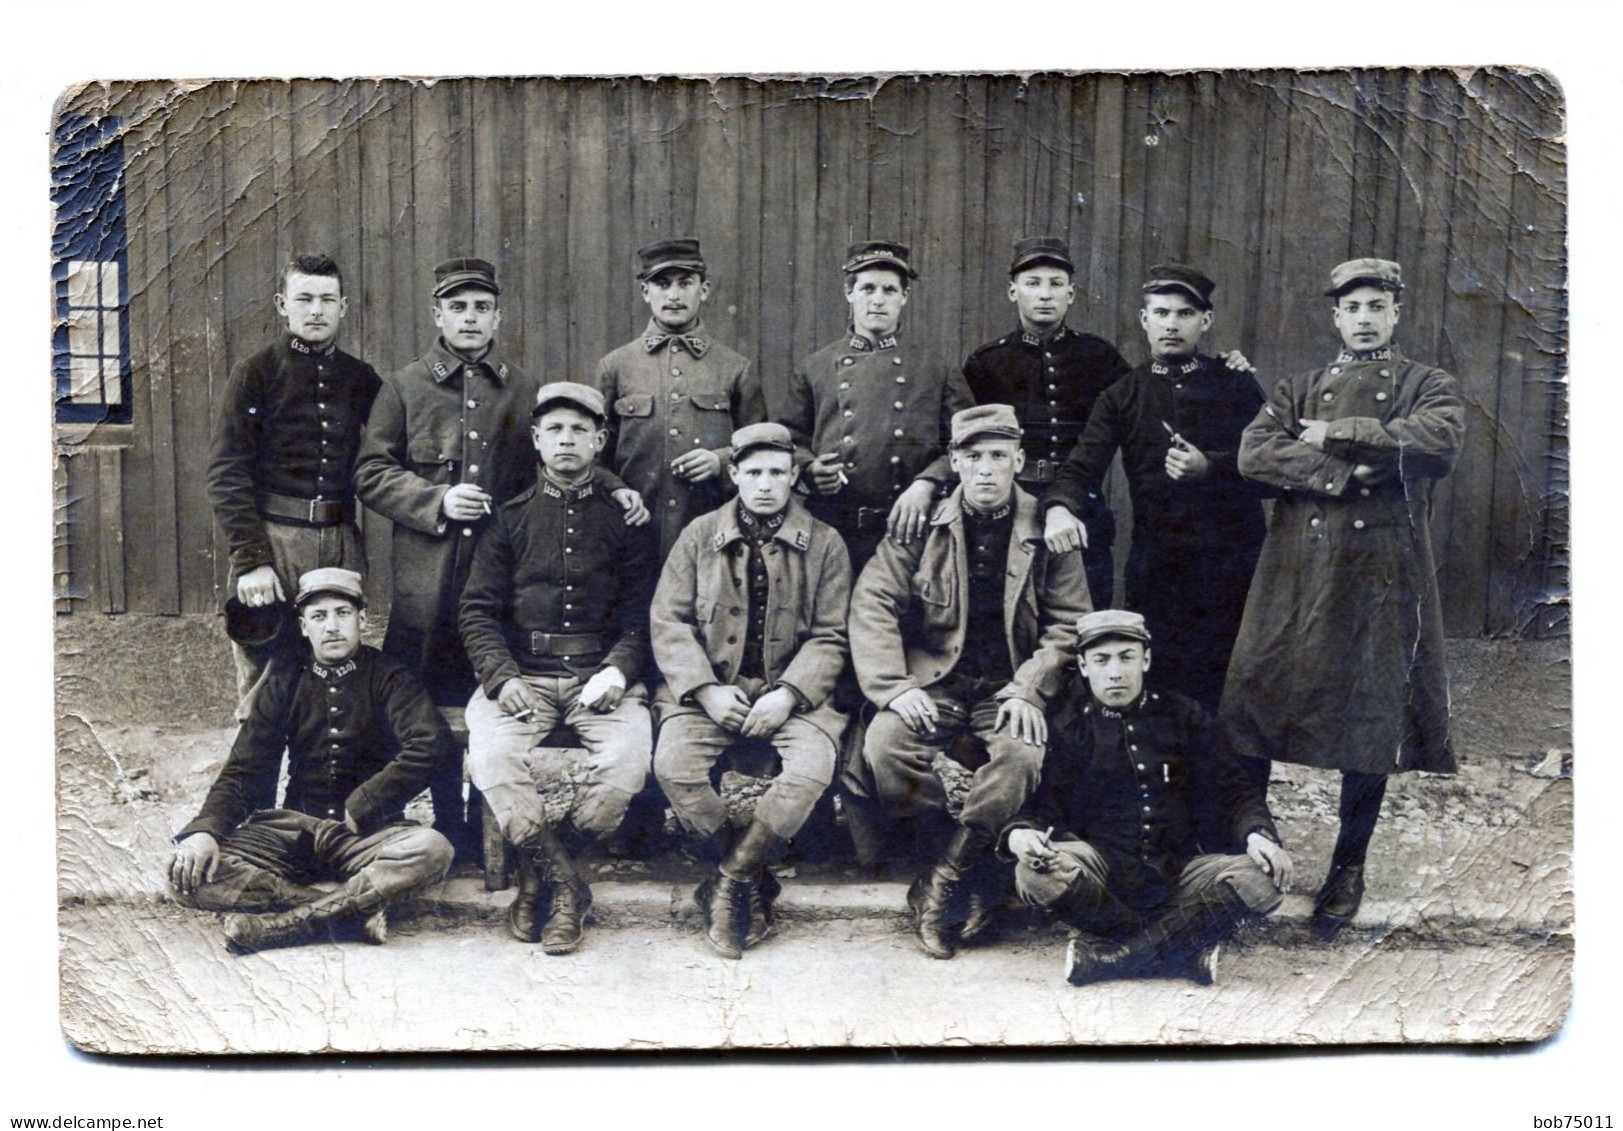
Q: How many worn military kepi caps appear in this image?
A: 11